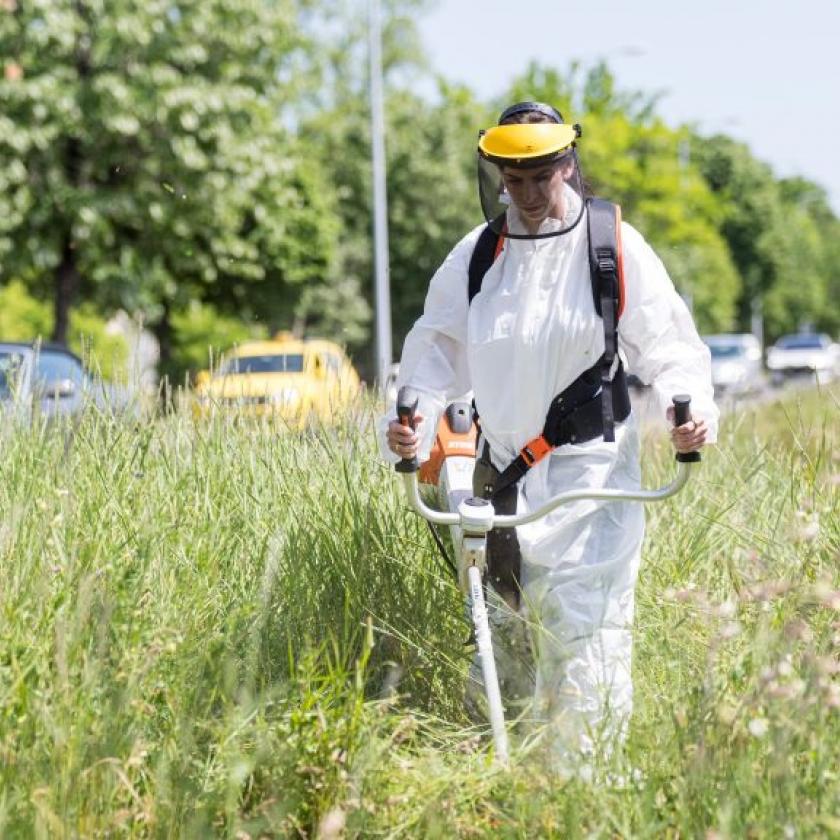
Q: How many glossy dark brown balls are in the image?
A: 0